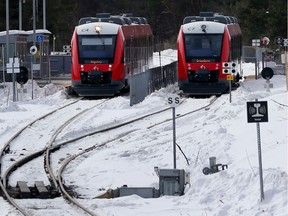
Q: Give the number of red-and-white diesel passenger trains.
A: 2